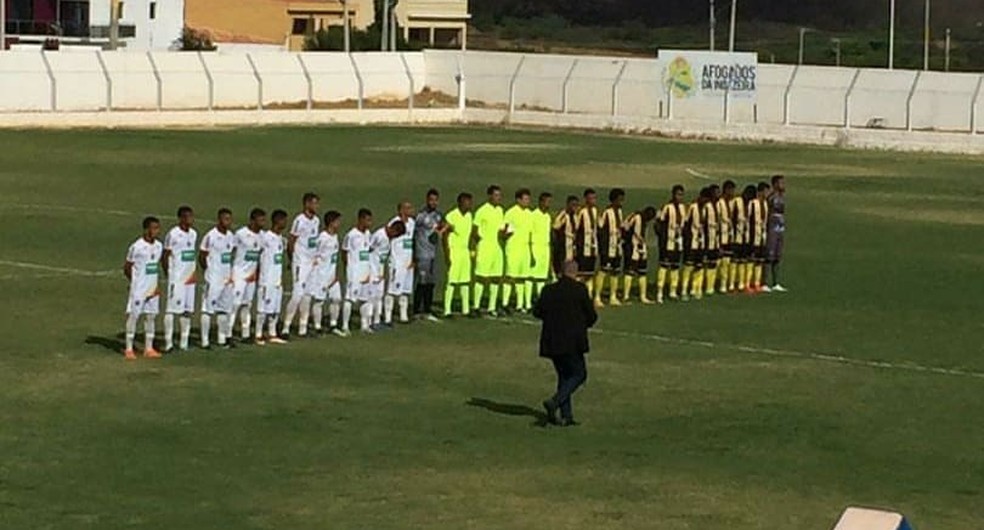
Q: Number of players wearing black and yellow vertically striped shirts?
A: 10